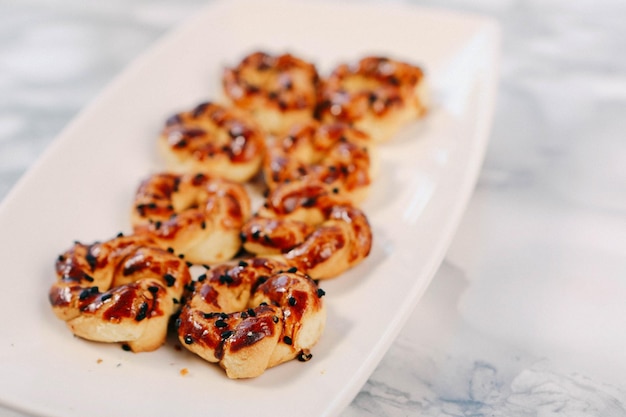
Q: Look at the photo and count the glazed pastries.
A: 8